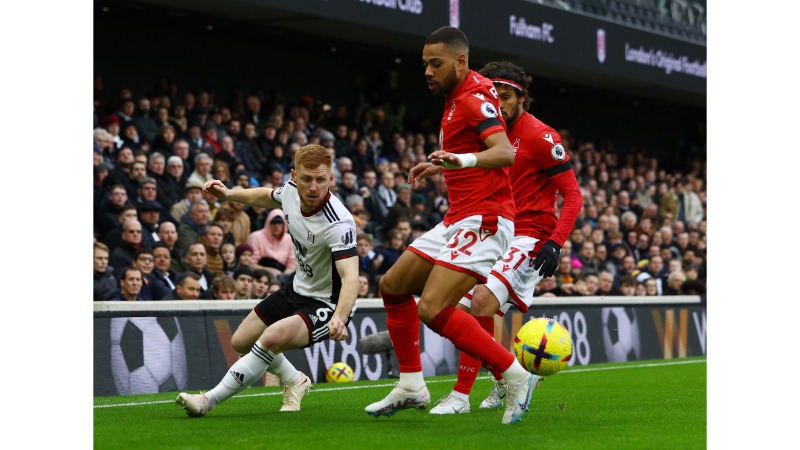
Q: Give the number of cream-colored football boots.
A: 2